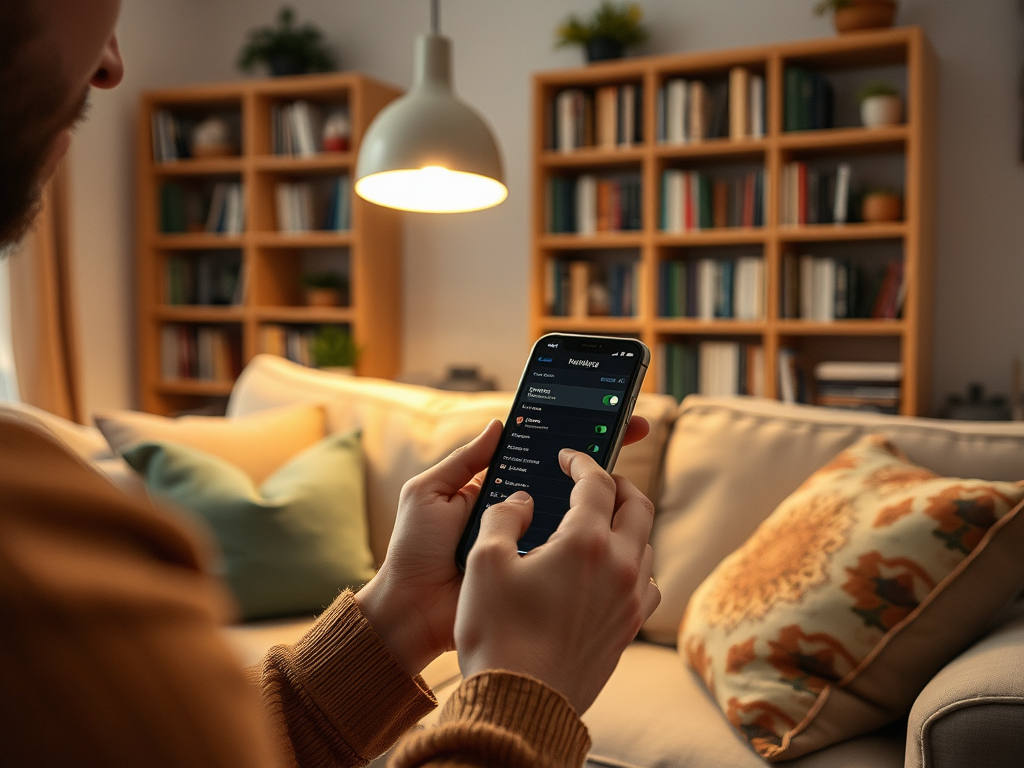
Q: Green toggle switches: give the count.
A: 3